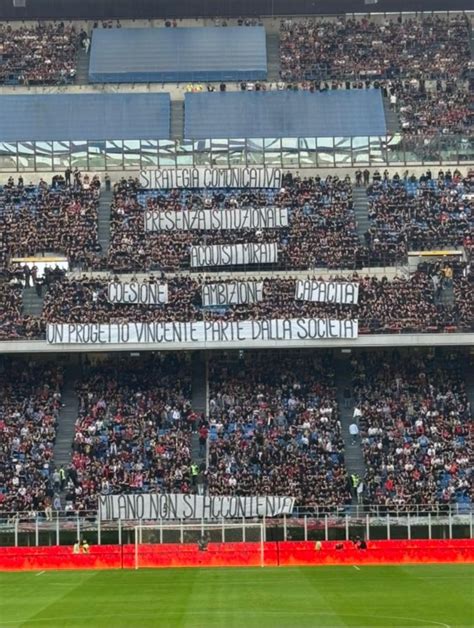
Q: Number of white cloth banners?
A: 8